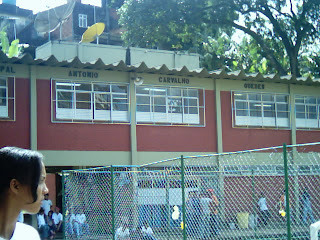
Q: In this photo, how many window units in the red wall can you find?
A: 5